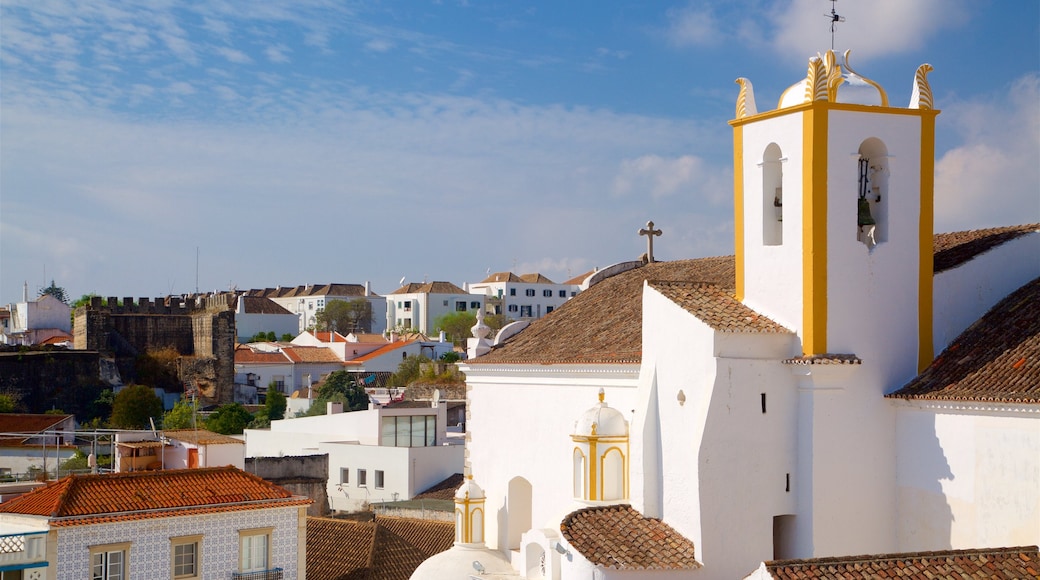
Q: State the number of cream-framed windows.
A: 3